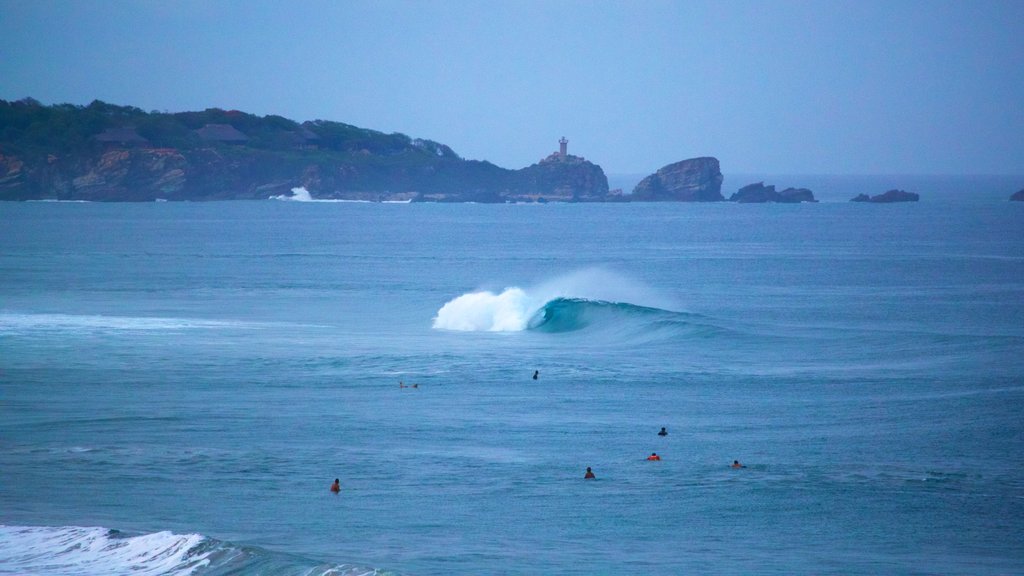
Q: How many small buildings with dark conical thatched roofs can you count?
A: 3